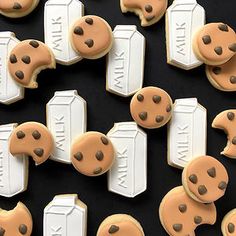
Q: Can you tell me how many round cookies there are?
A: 15